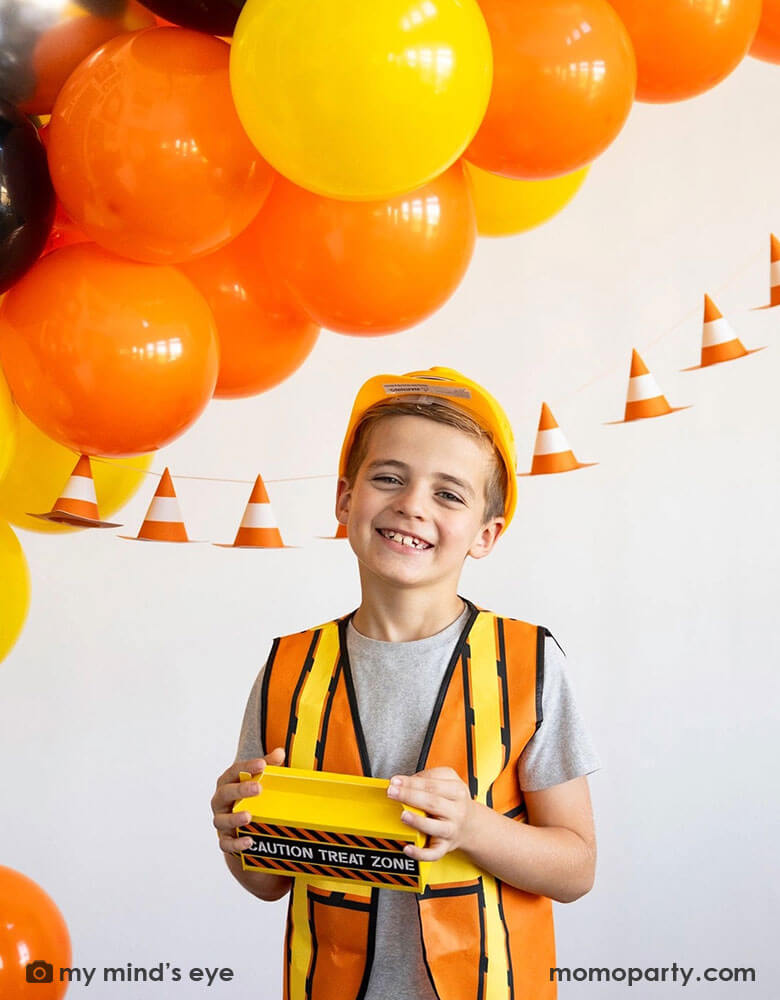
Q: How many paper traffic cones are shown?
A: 8